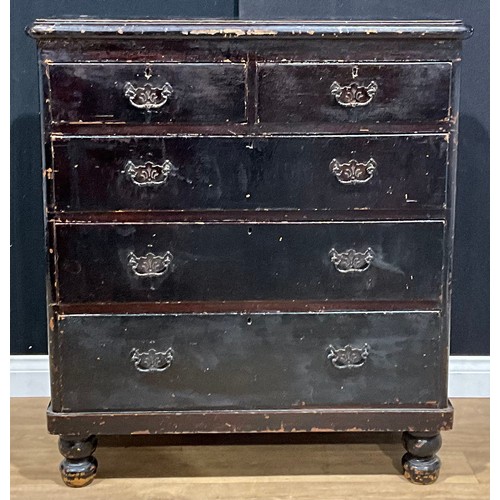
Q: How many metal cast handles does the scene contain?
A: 8